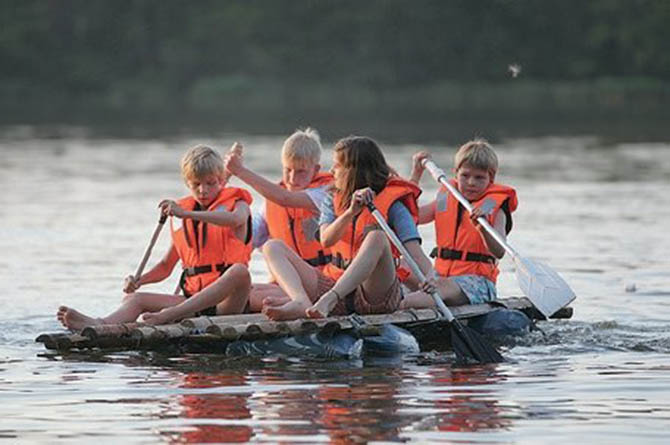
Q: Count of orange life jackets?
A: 4